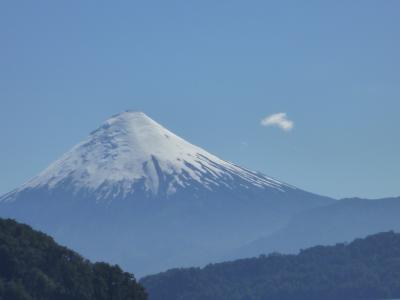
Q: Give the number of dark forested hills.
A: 2